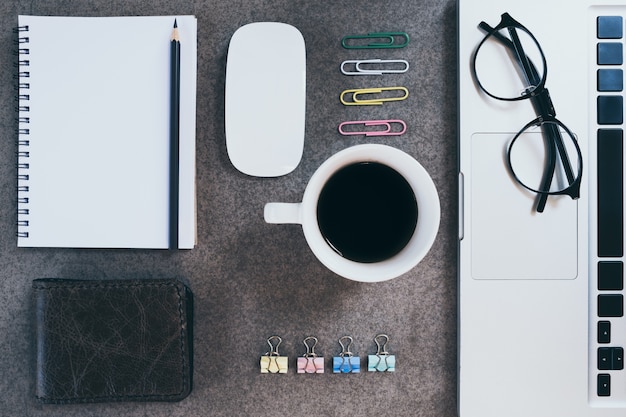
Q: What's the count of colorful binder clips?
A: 4